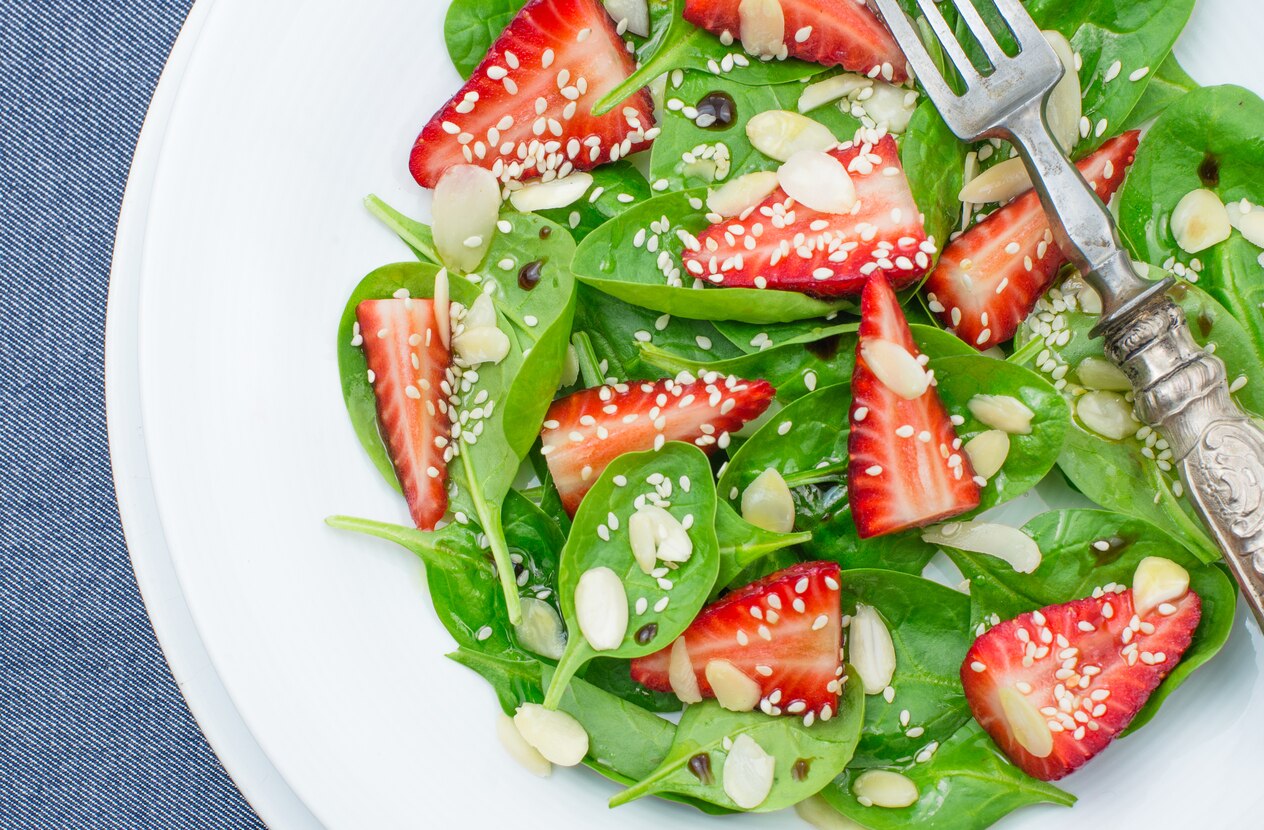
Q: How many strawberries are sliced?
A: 9